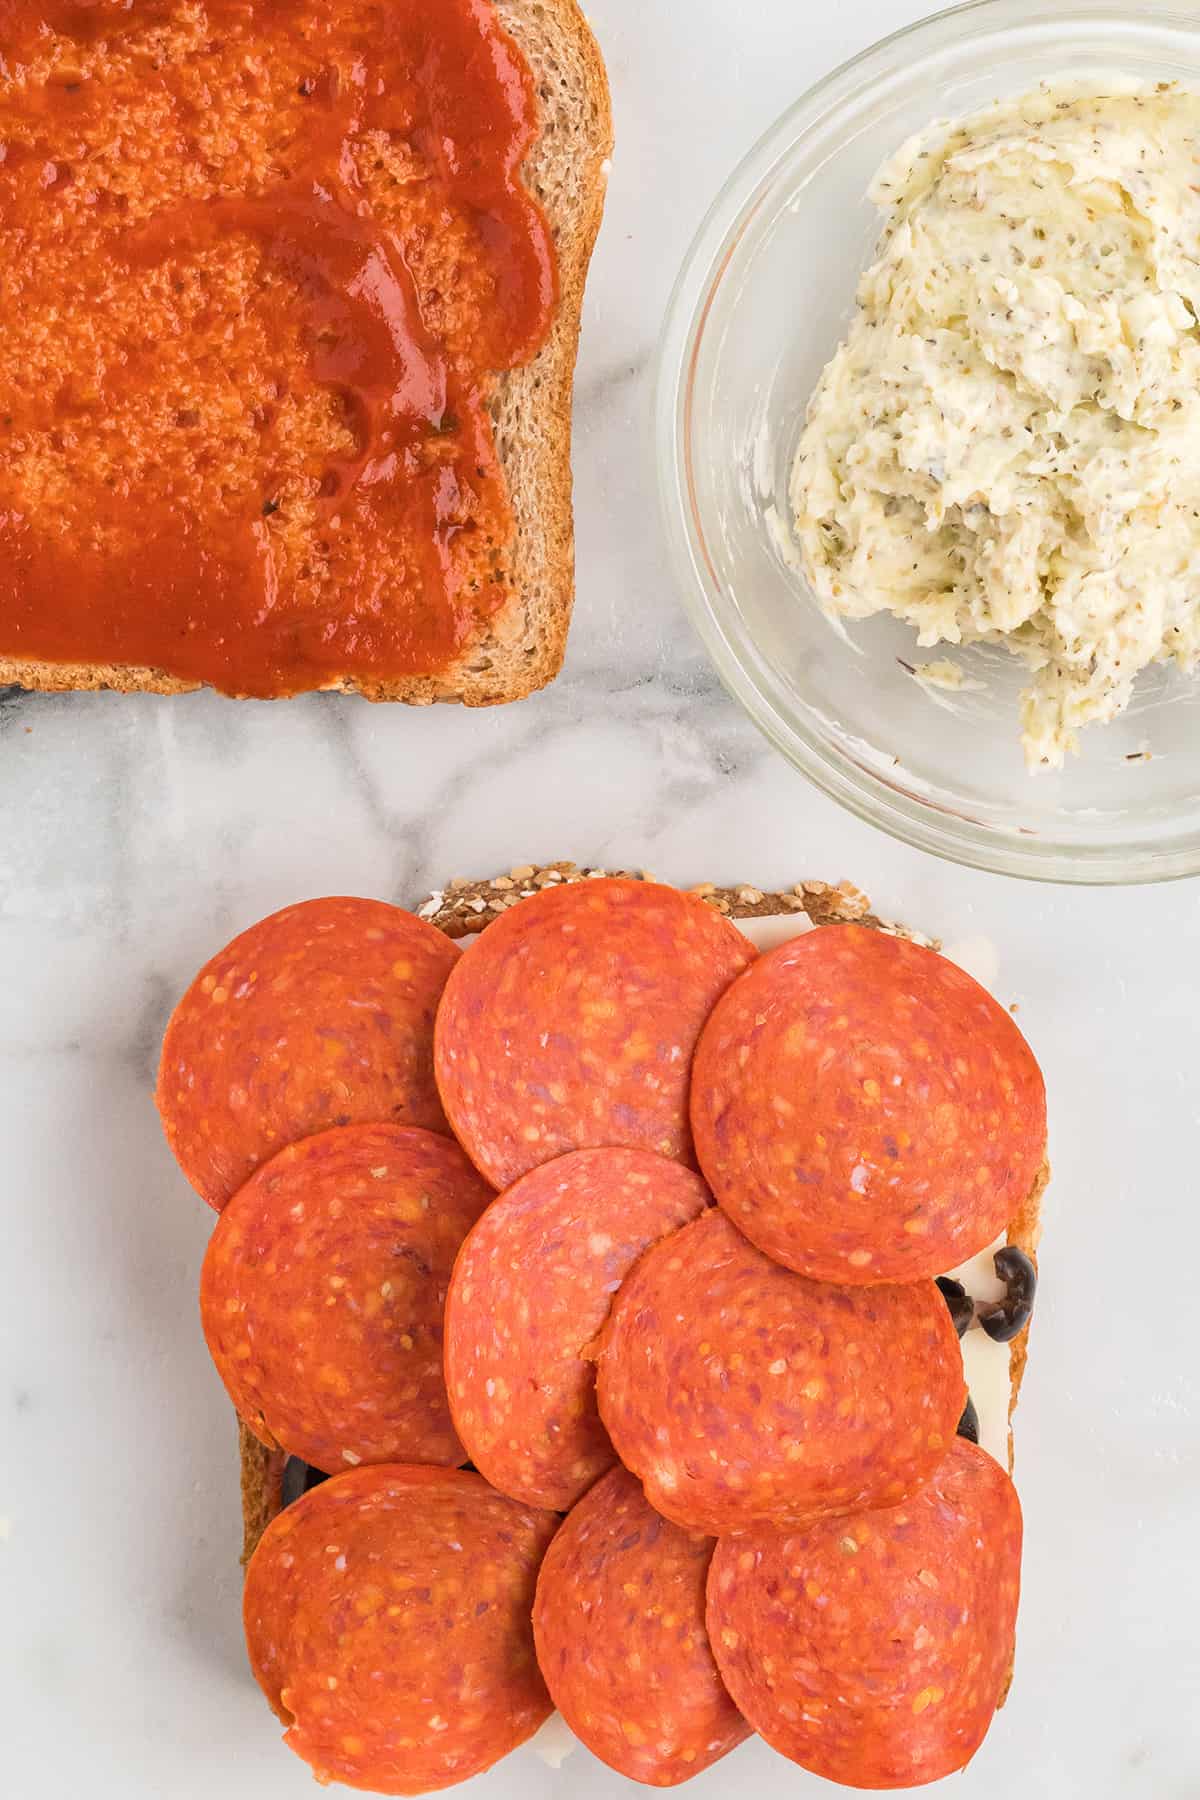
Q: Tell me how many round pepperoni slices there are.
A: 9